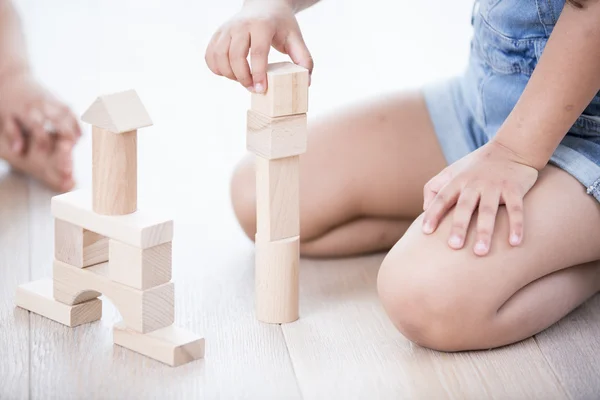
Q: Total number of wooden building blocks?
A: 12